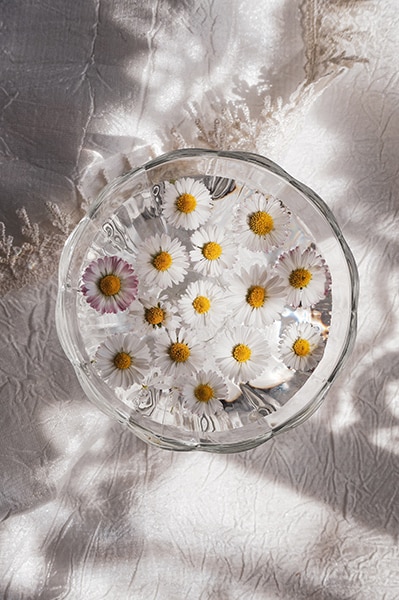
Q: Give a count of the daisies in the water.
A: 14